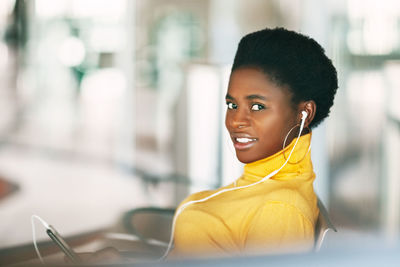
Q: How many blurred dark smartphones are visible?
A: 1